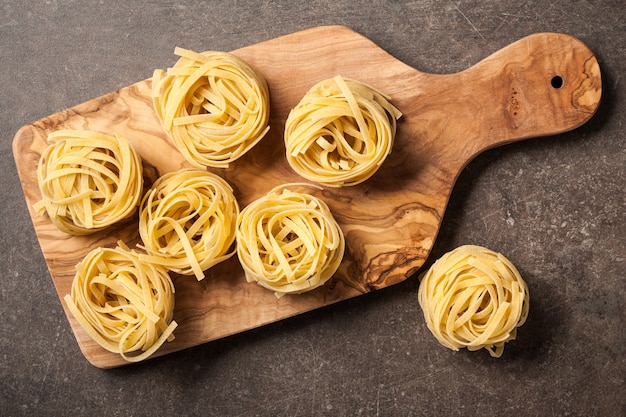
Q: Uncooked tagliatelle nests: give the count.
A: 7